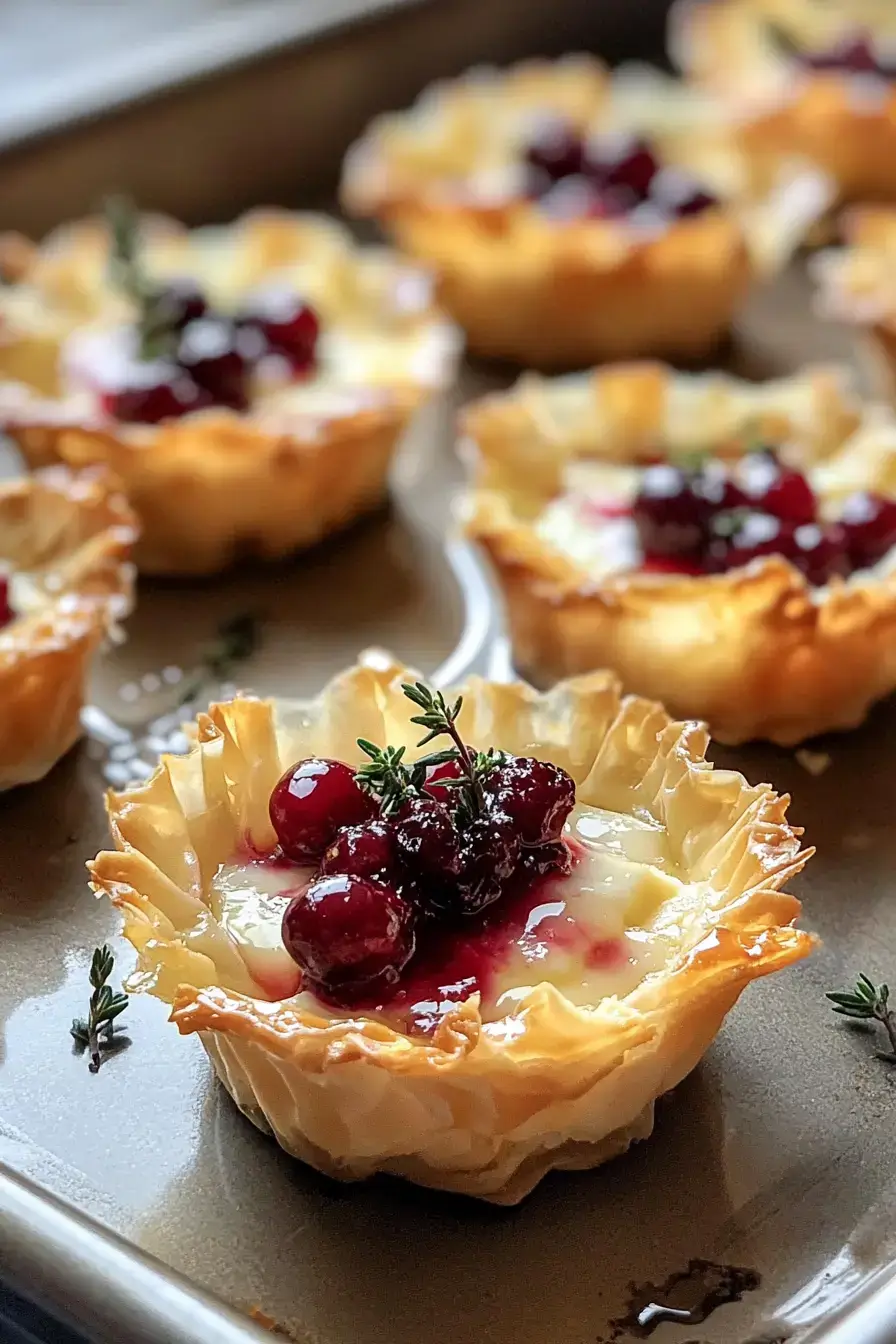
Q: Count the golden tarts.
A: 7